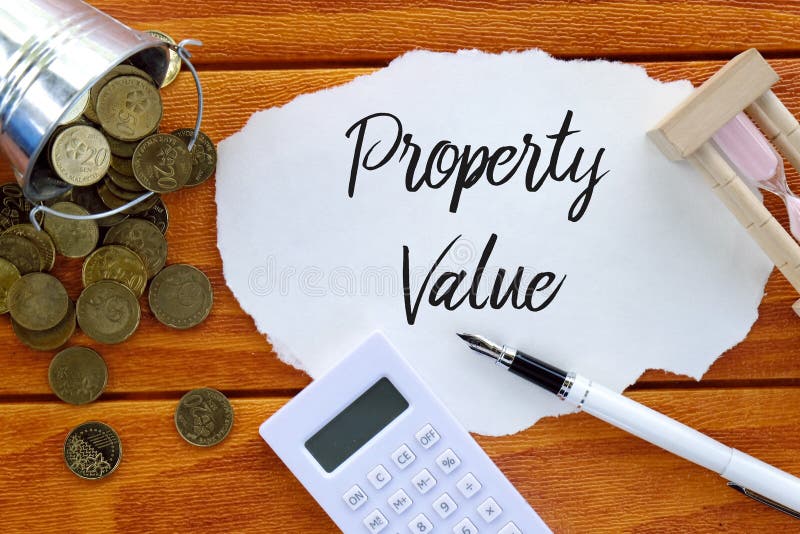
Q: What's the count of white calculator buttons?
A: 14